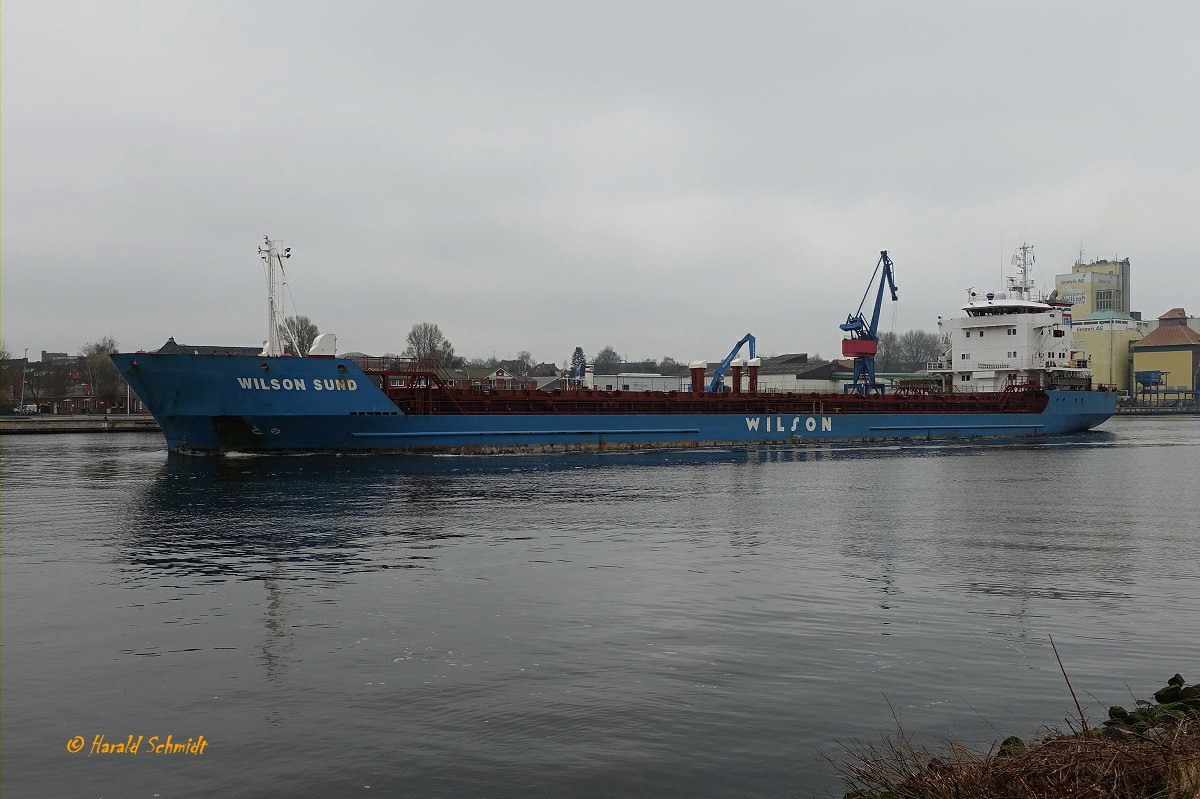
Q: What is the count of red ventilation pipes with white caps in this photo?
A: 3